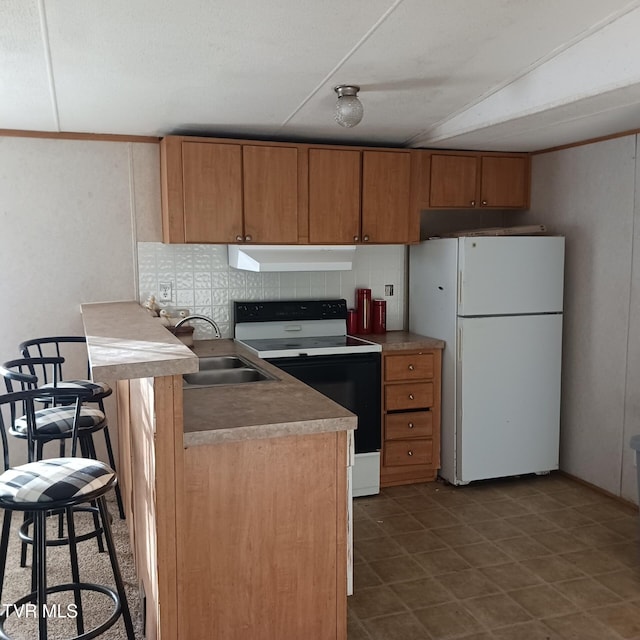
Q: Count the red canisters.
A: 3